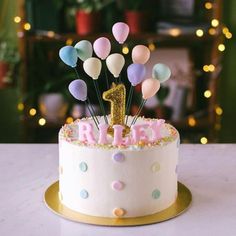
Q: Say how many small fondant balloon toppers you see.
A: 11